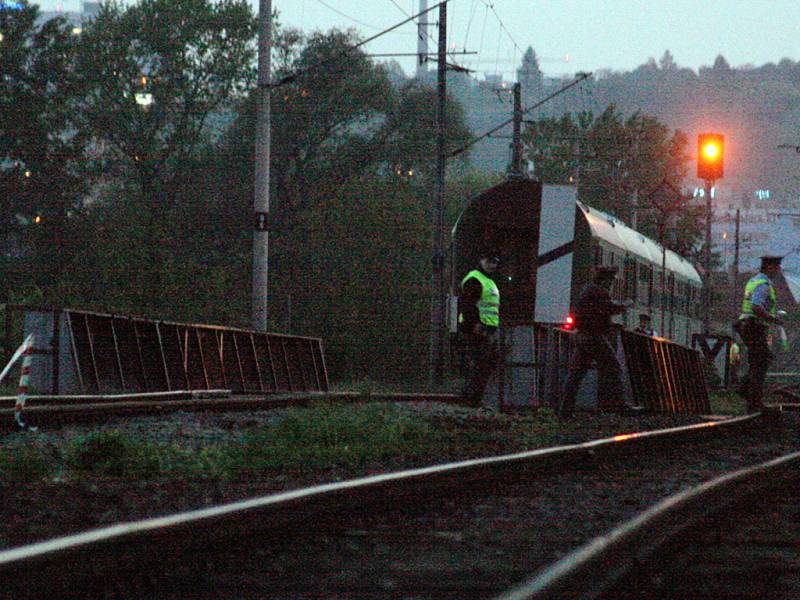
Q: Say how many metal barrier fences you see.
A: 2